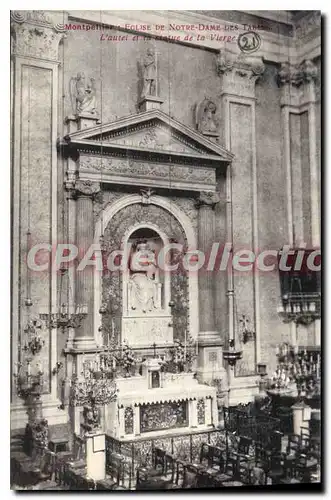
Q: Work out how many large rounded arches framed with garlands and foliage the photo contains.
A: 1